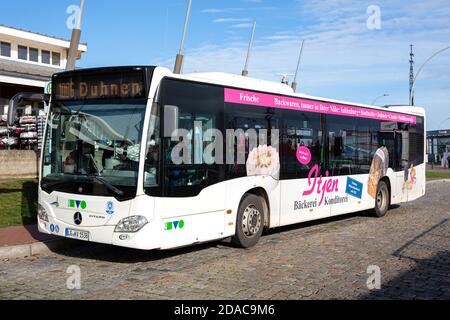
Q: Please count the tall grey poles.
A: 4